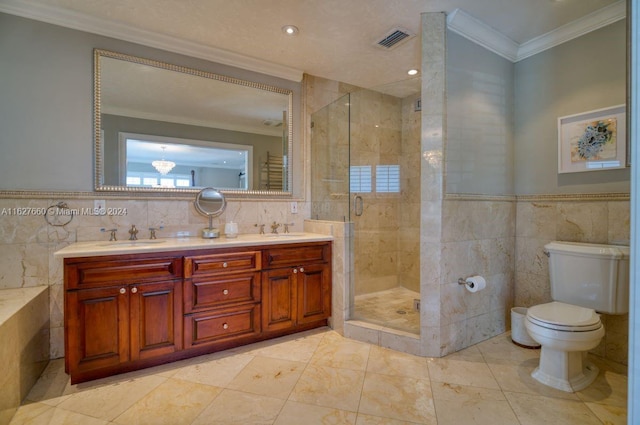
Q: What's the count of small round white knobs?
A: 7